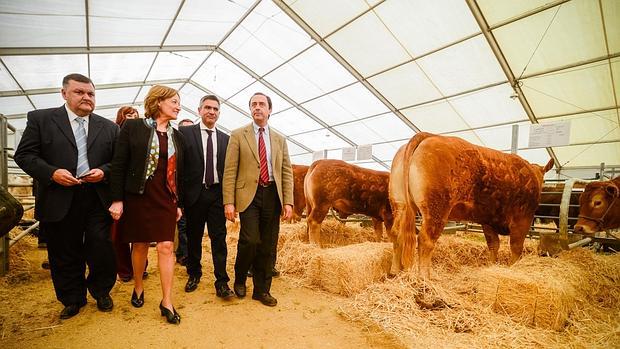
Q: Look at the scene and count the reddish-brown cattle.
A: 4